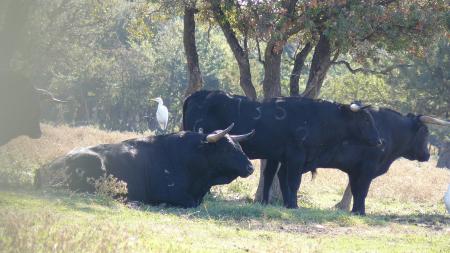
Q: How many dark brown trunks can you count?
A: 5